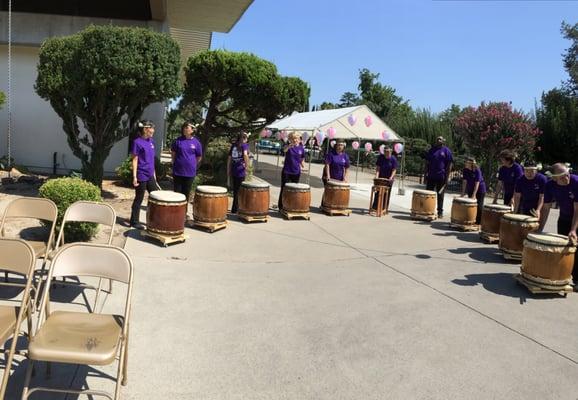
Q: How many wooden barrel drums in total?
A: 10